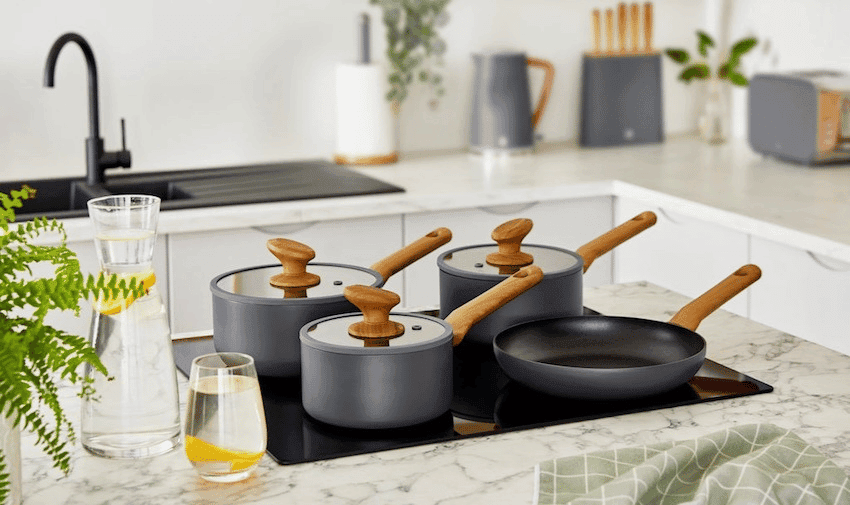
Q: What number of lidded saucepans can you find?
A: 3